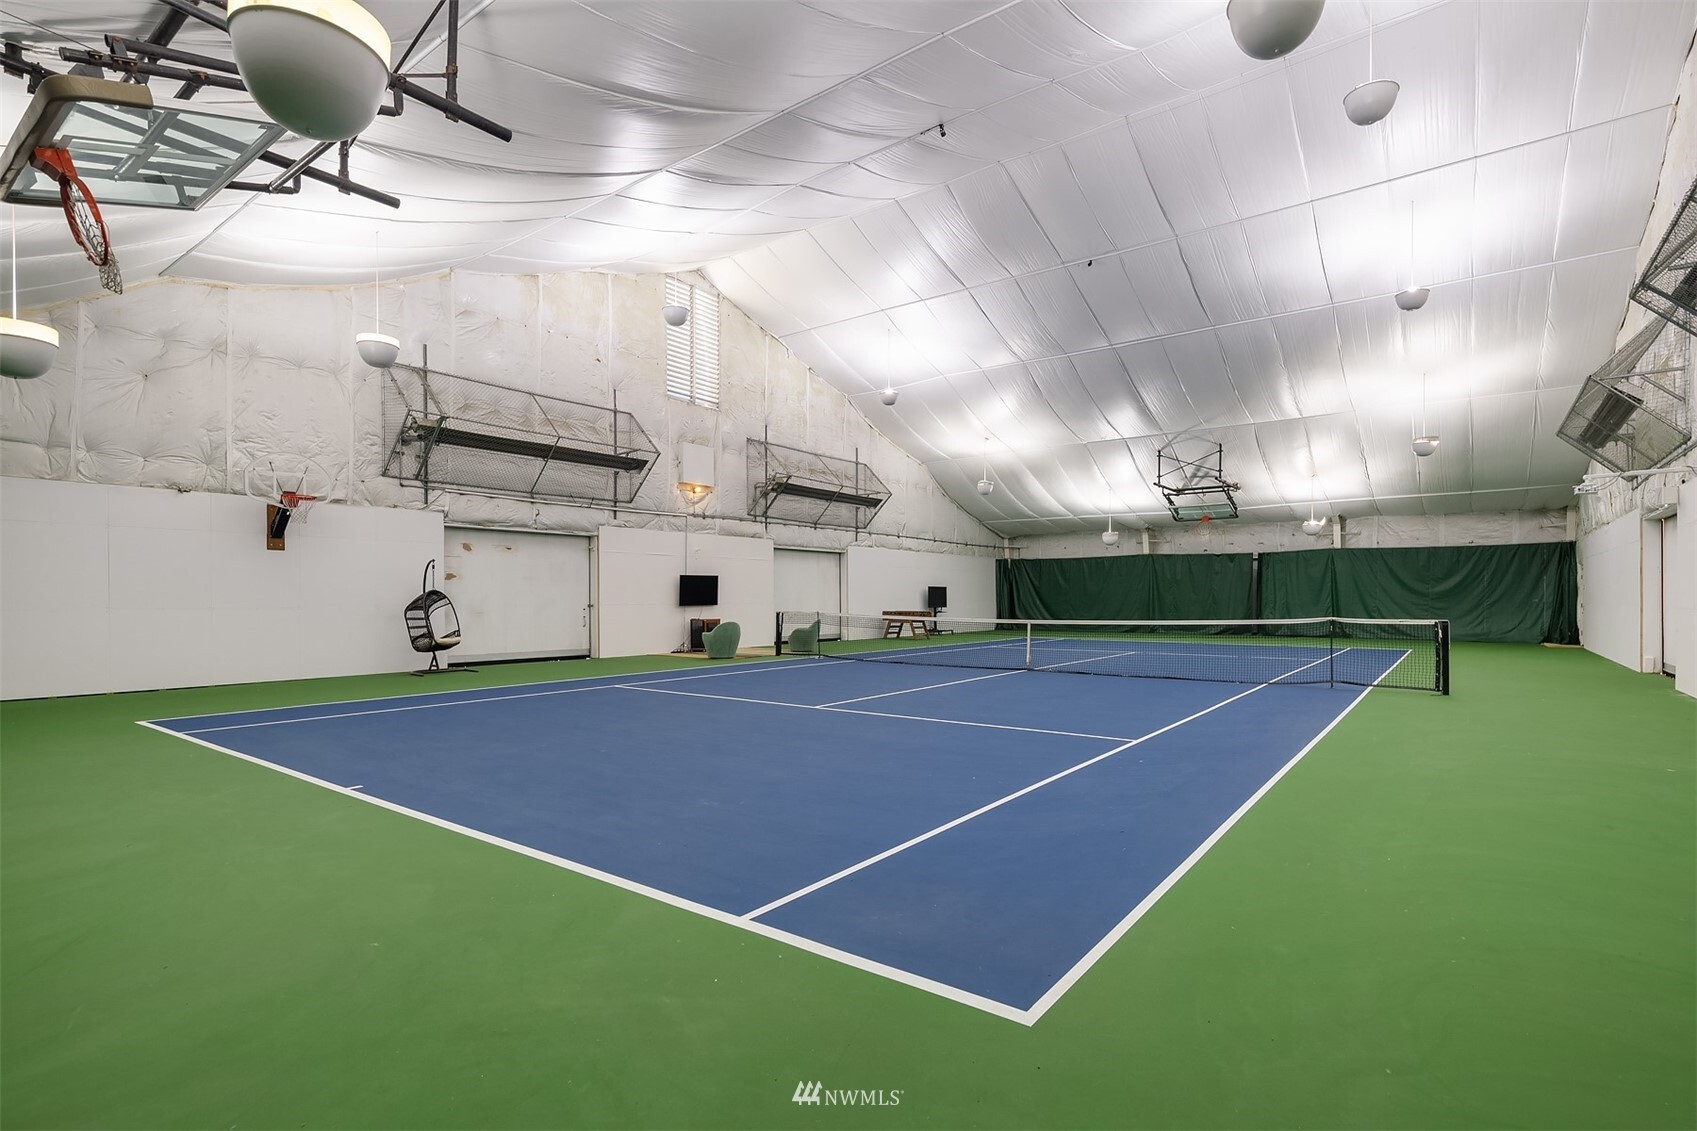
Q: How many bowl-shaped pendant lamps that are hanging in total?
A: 12